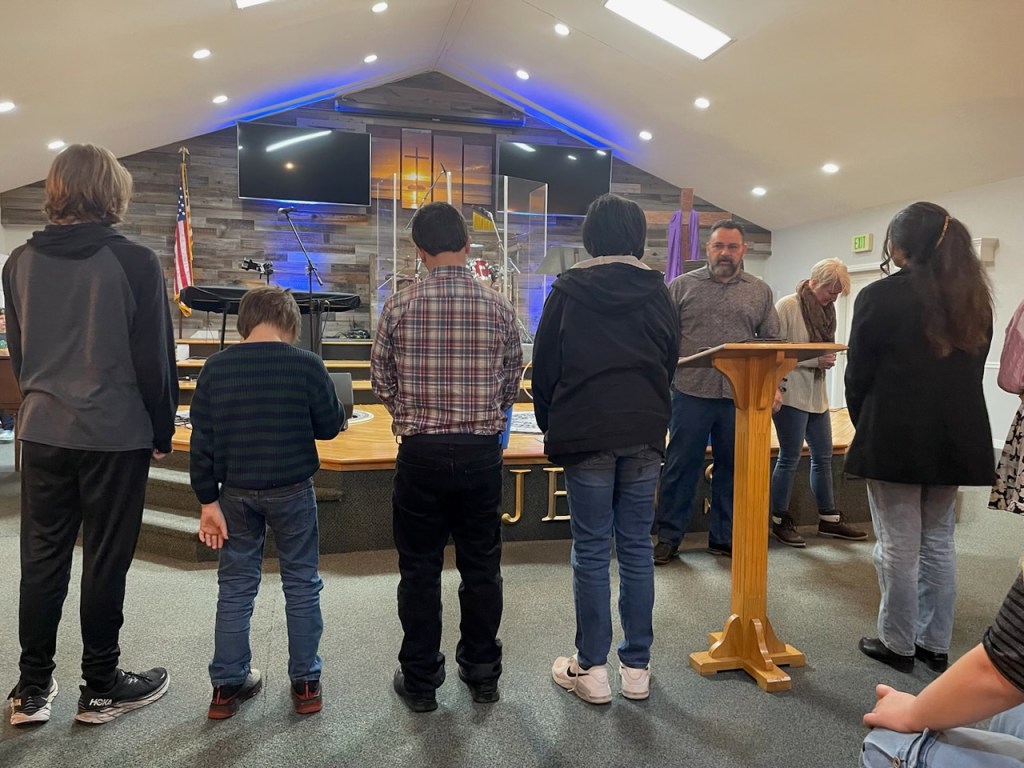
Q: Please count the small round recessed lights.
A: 12